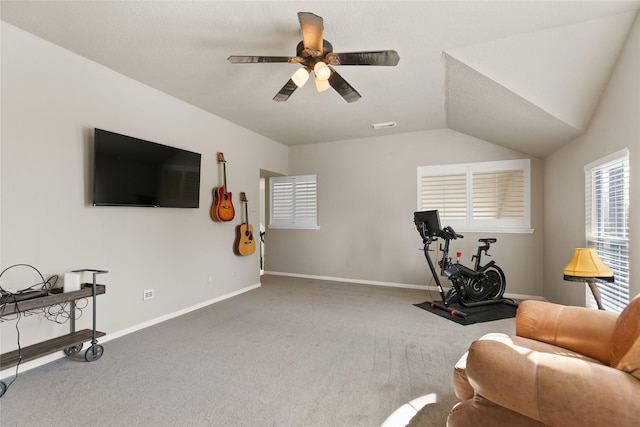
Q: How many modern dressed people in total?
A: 0